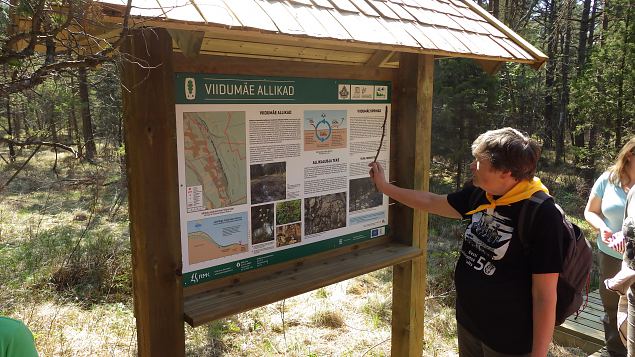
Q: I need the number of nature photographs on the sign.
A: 6